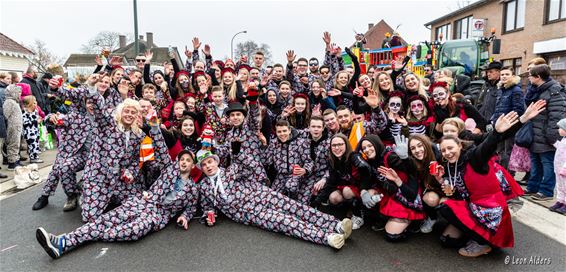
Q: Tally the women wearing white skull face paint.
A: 3